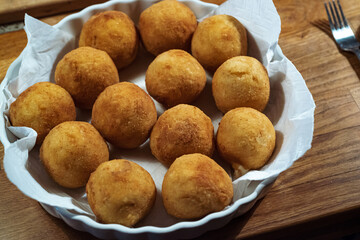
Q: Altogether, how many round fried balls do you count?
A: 13